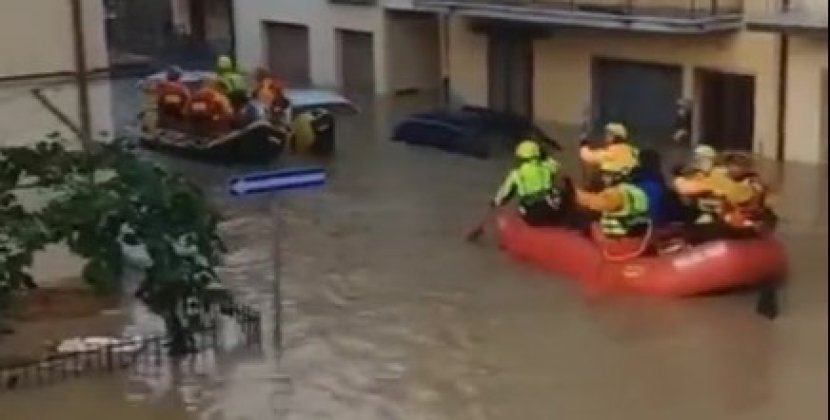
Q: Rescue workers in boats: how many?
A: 9